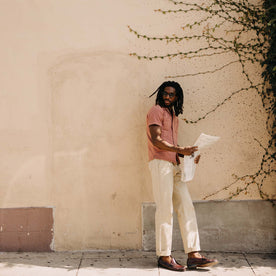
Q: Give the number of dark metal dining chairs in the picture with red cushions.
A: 0